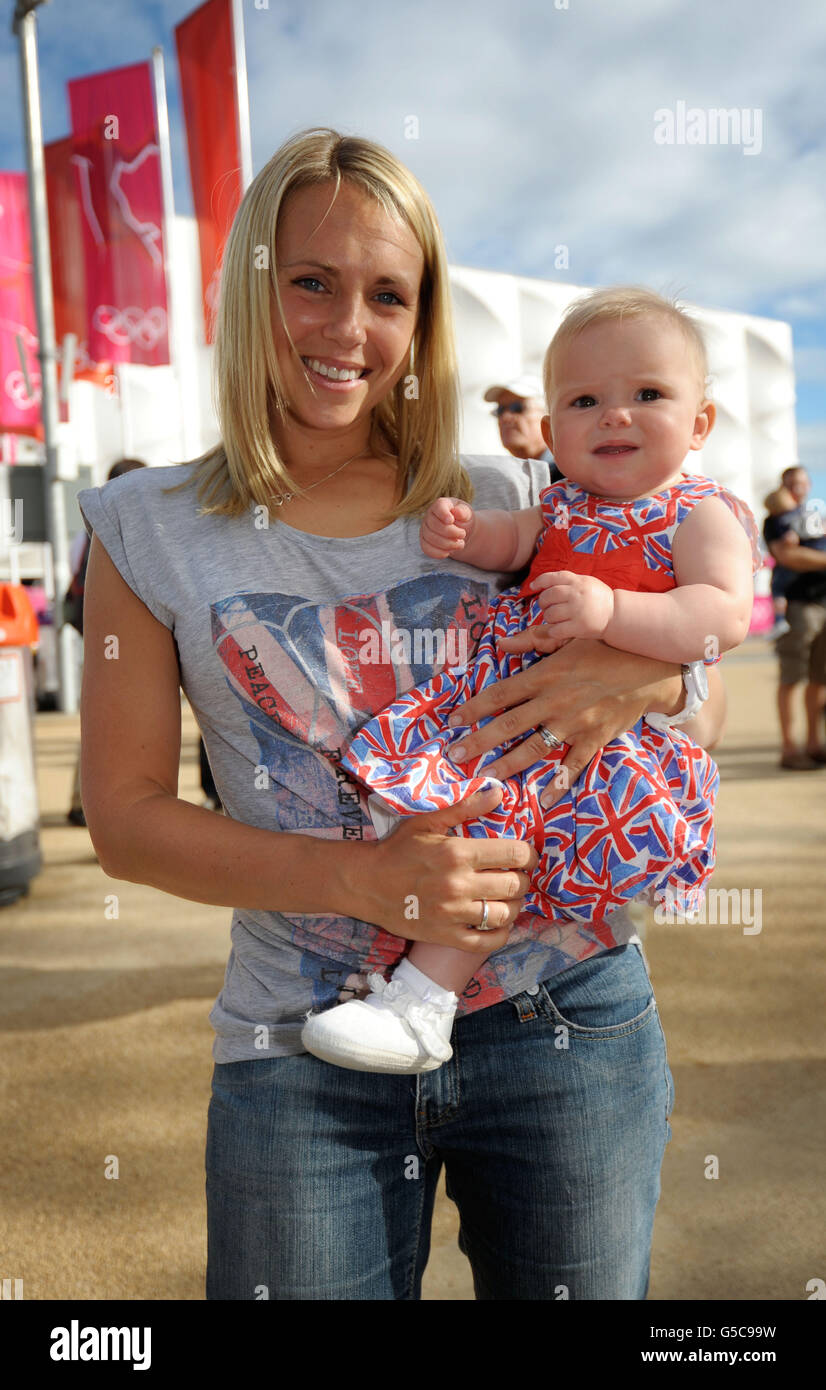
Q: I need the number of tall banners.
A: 4